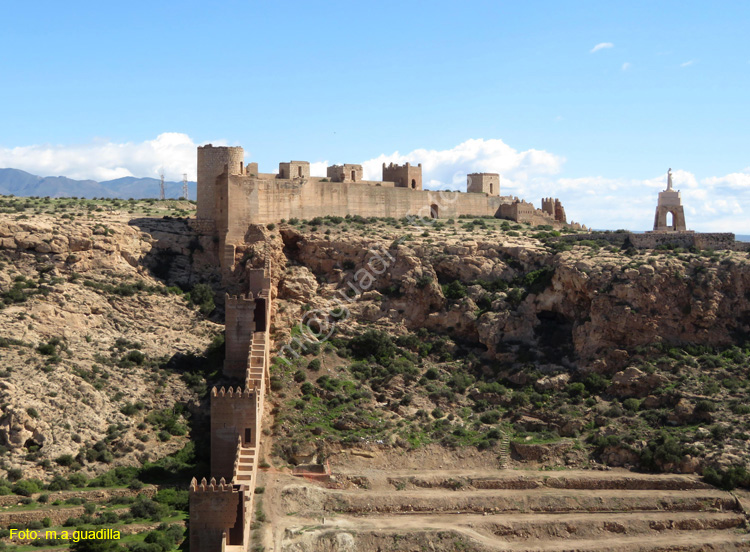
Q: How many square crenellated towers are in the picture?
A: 4